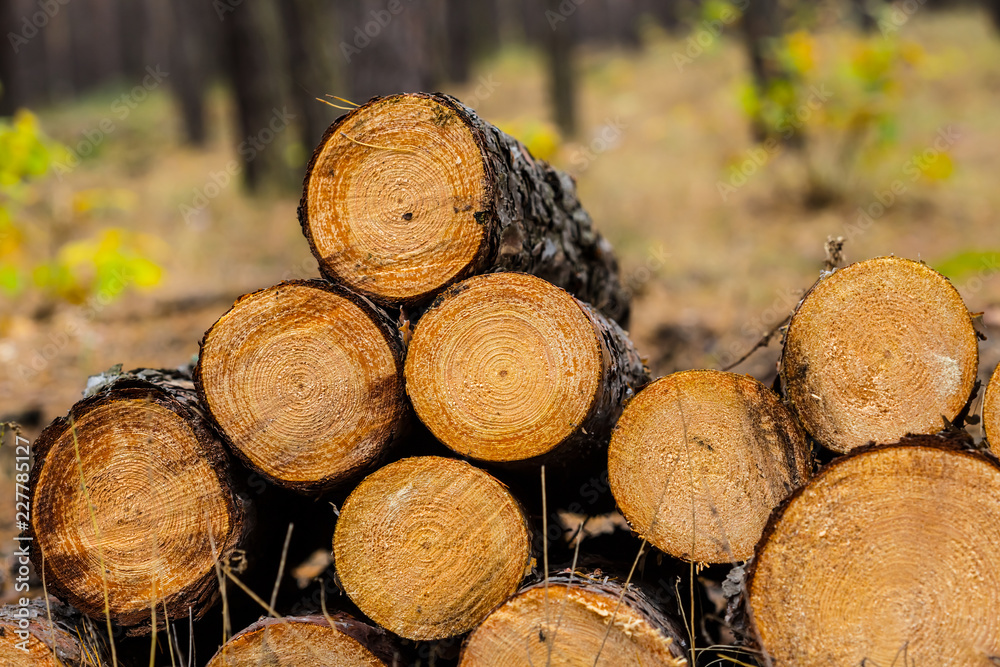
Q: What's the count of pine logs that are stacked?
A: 12